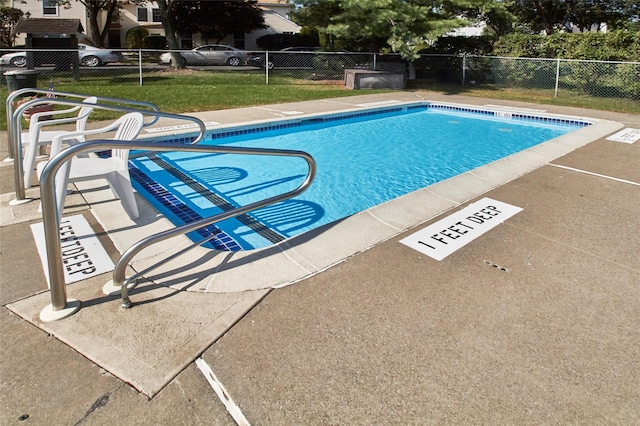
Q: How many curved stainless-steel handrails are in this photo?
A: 3